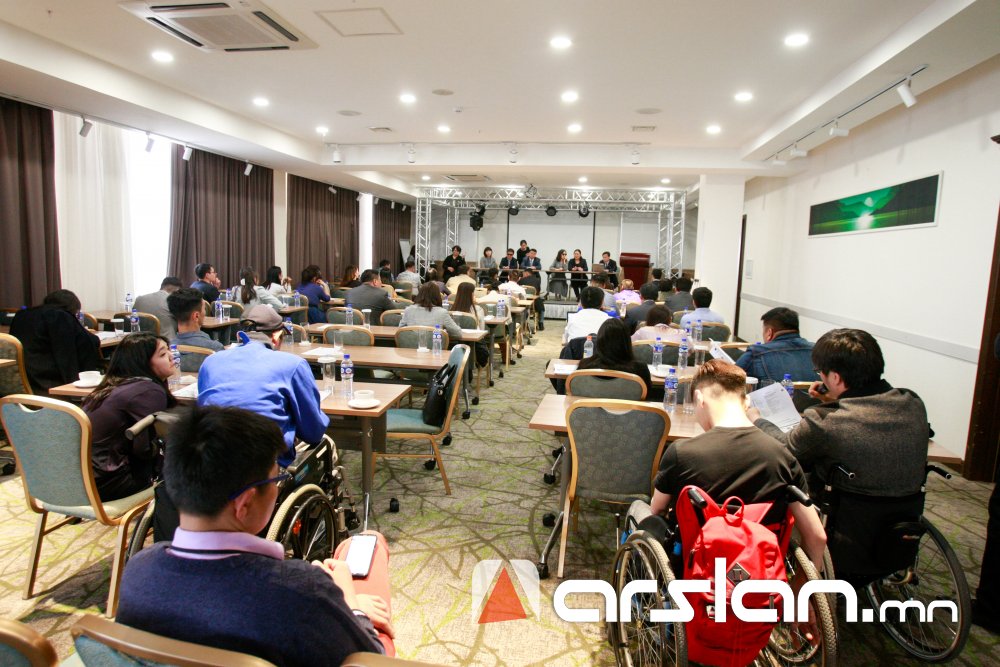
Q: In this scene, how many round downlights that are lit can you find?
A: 14